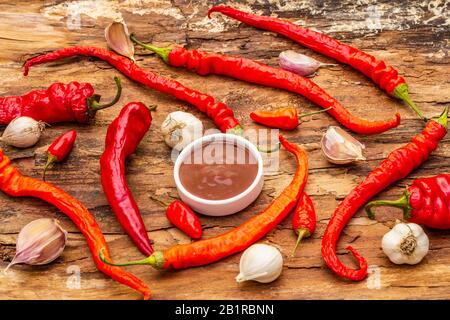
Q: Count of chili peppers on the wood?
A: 13